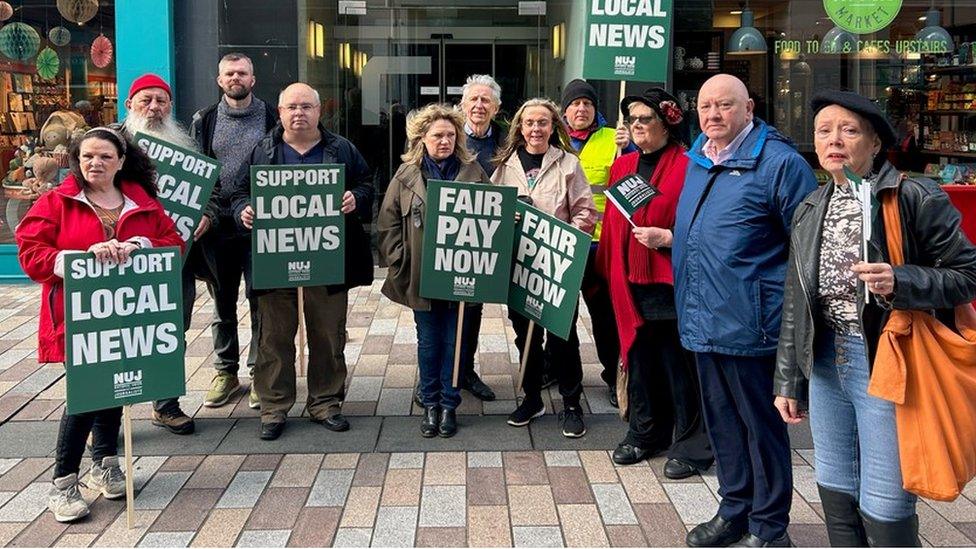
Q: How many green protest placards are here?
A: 6